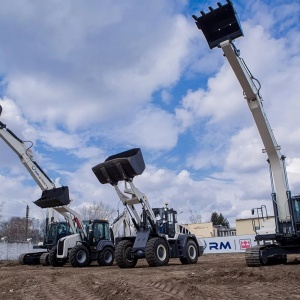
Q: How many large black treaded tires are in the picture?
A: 6